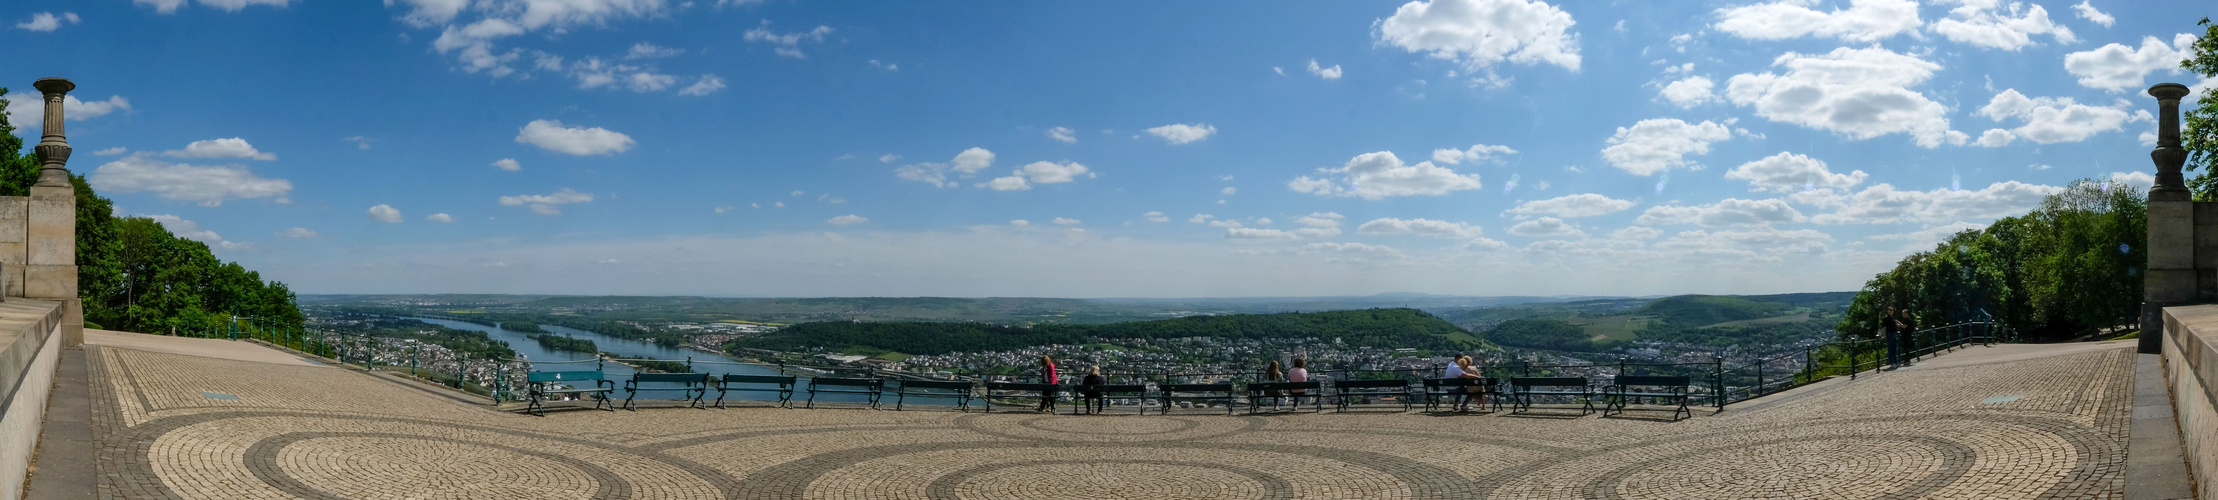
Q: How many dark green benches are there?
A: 13